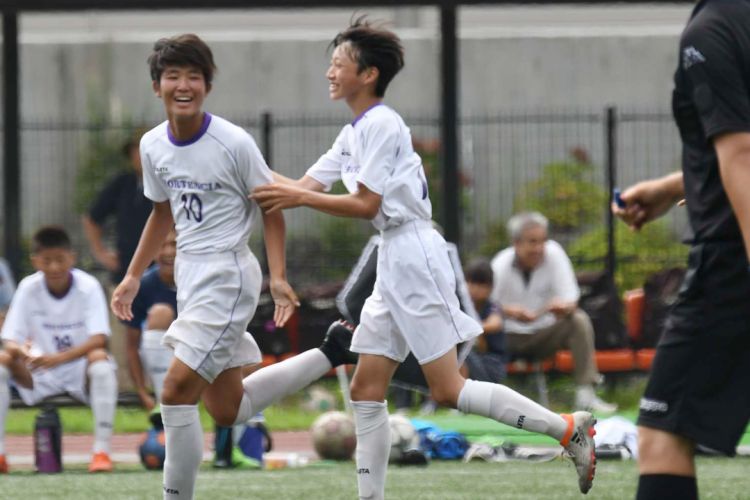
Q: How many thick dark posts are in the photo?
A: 2